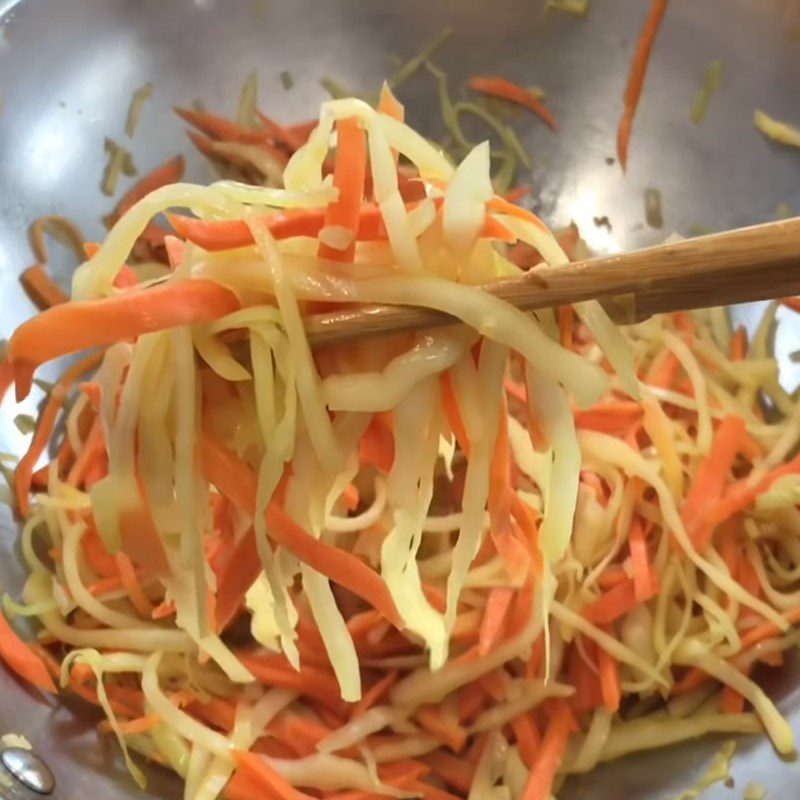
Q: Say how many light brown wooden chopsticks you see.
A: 2